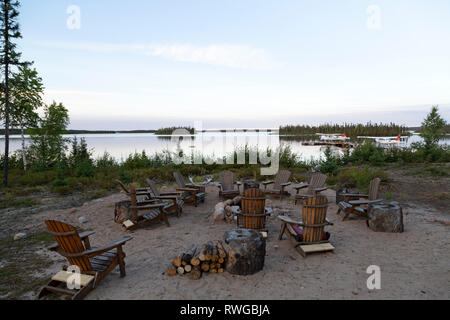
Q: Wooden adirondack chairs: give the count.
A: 11